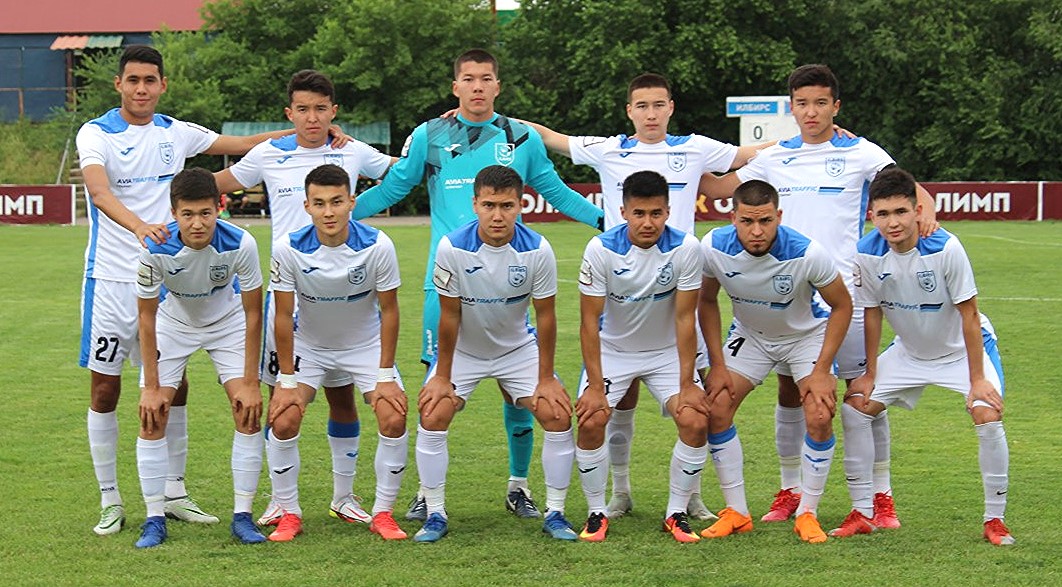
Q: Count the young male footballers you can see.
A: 11